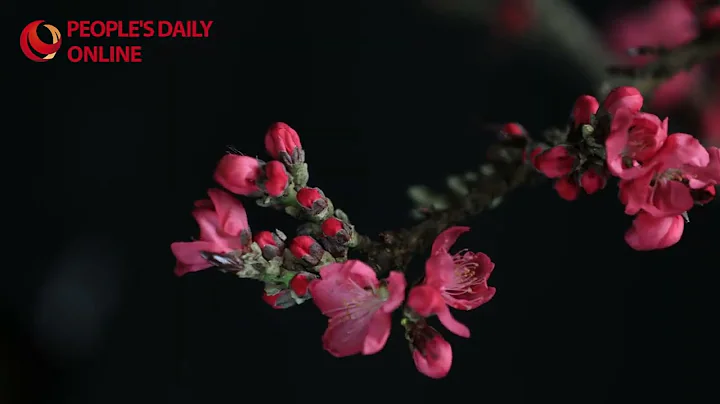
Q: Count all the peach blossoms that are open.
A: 5